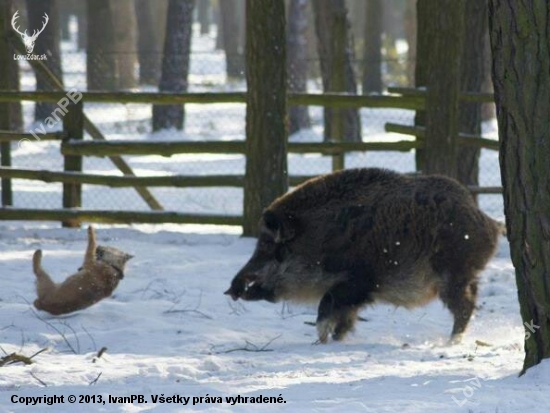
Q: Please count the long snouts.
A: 1